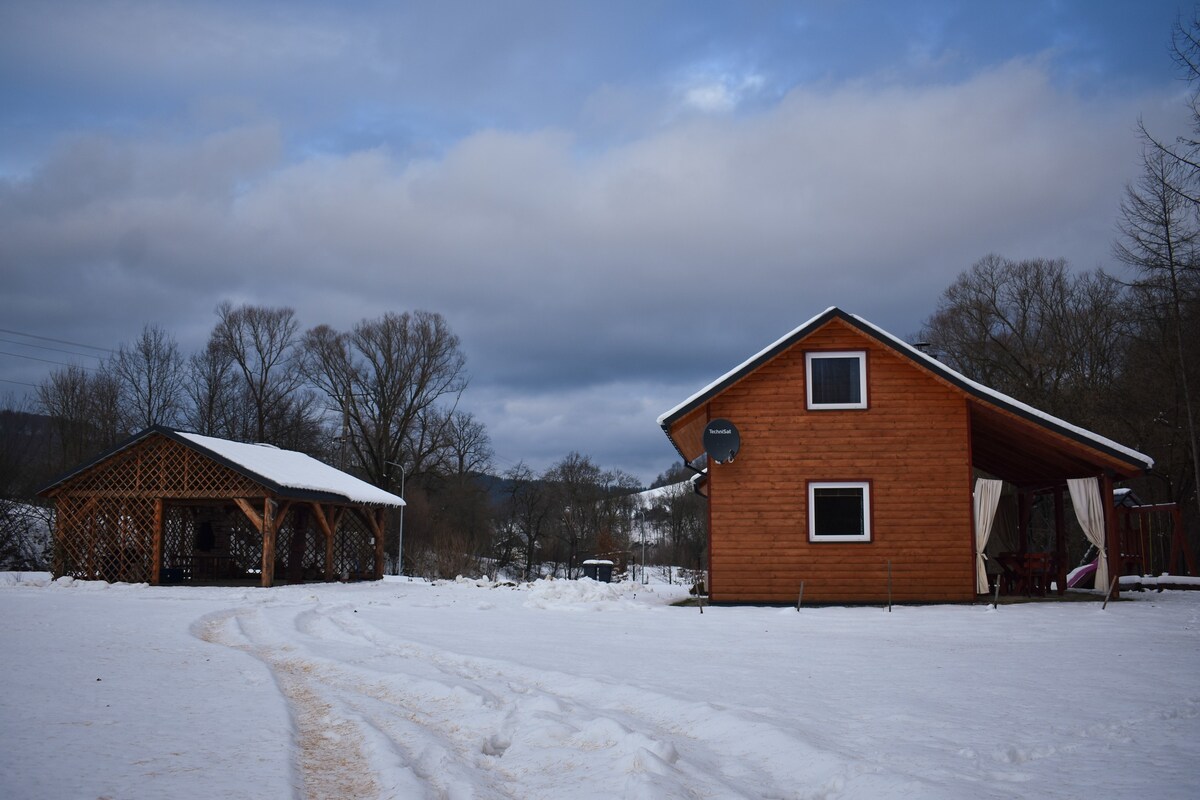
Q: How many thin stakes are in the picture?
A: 5